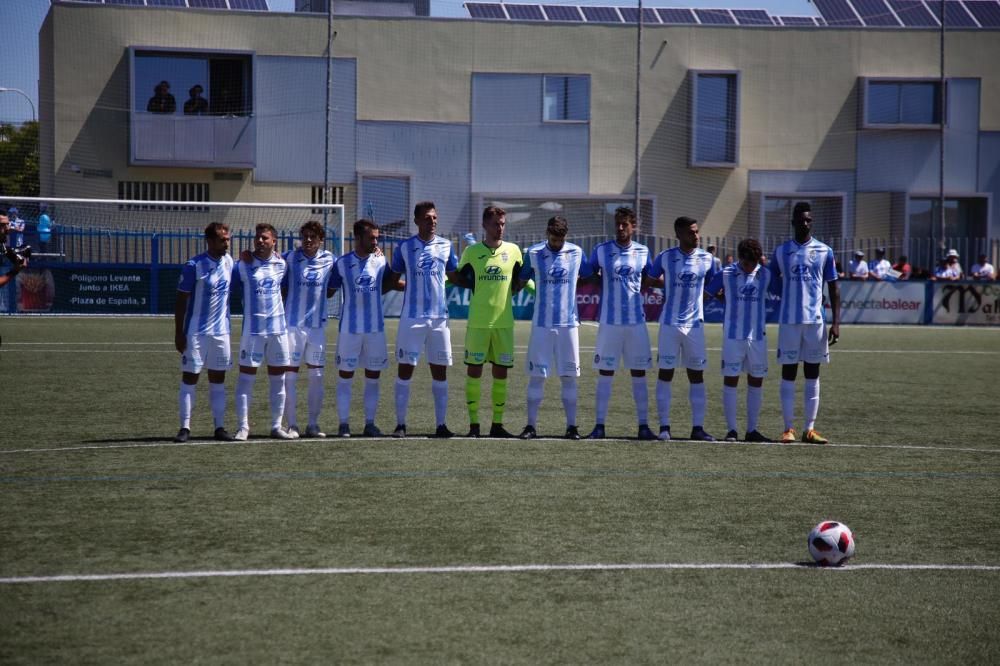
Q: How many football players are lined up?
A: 11